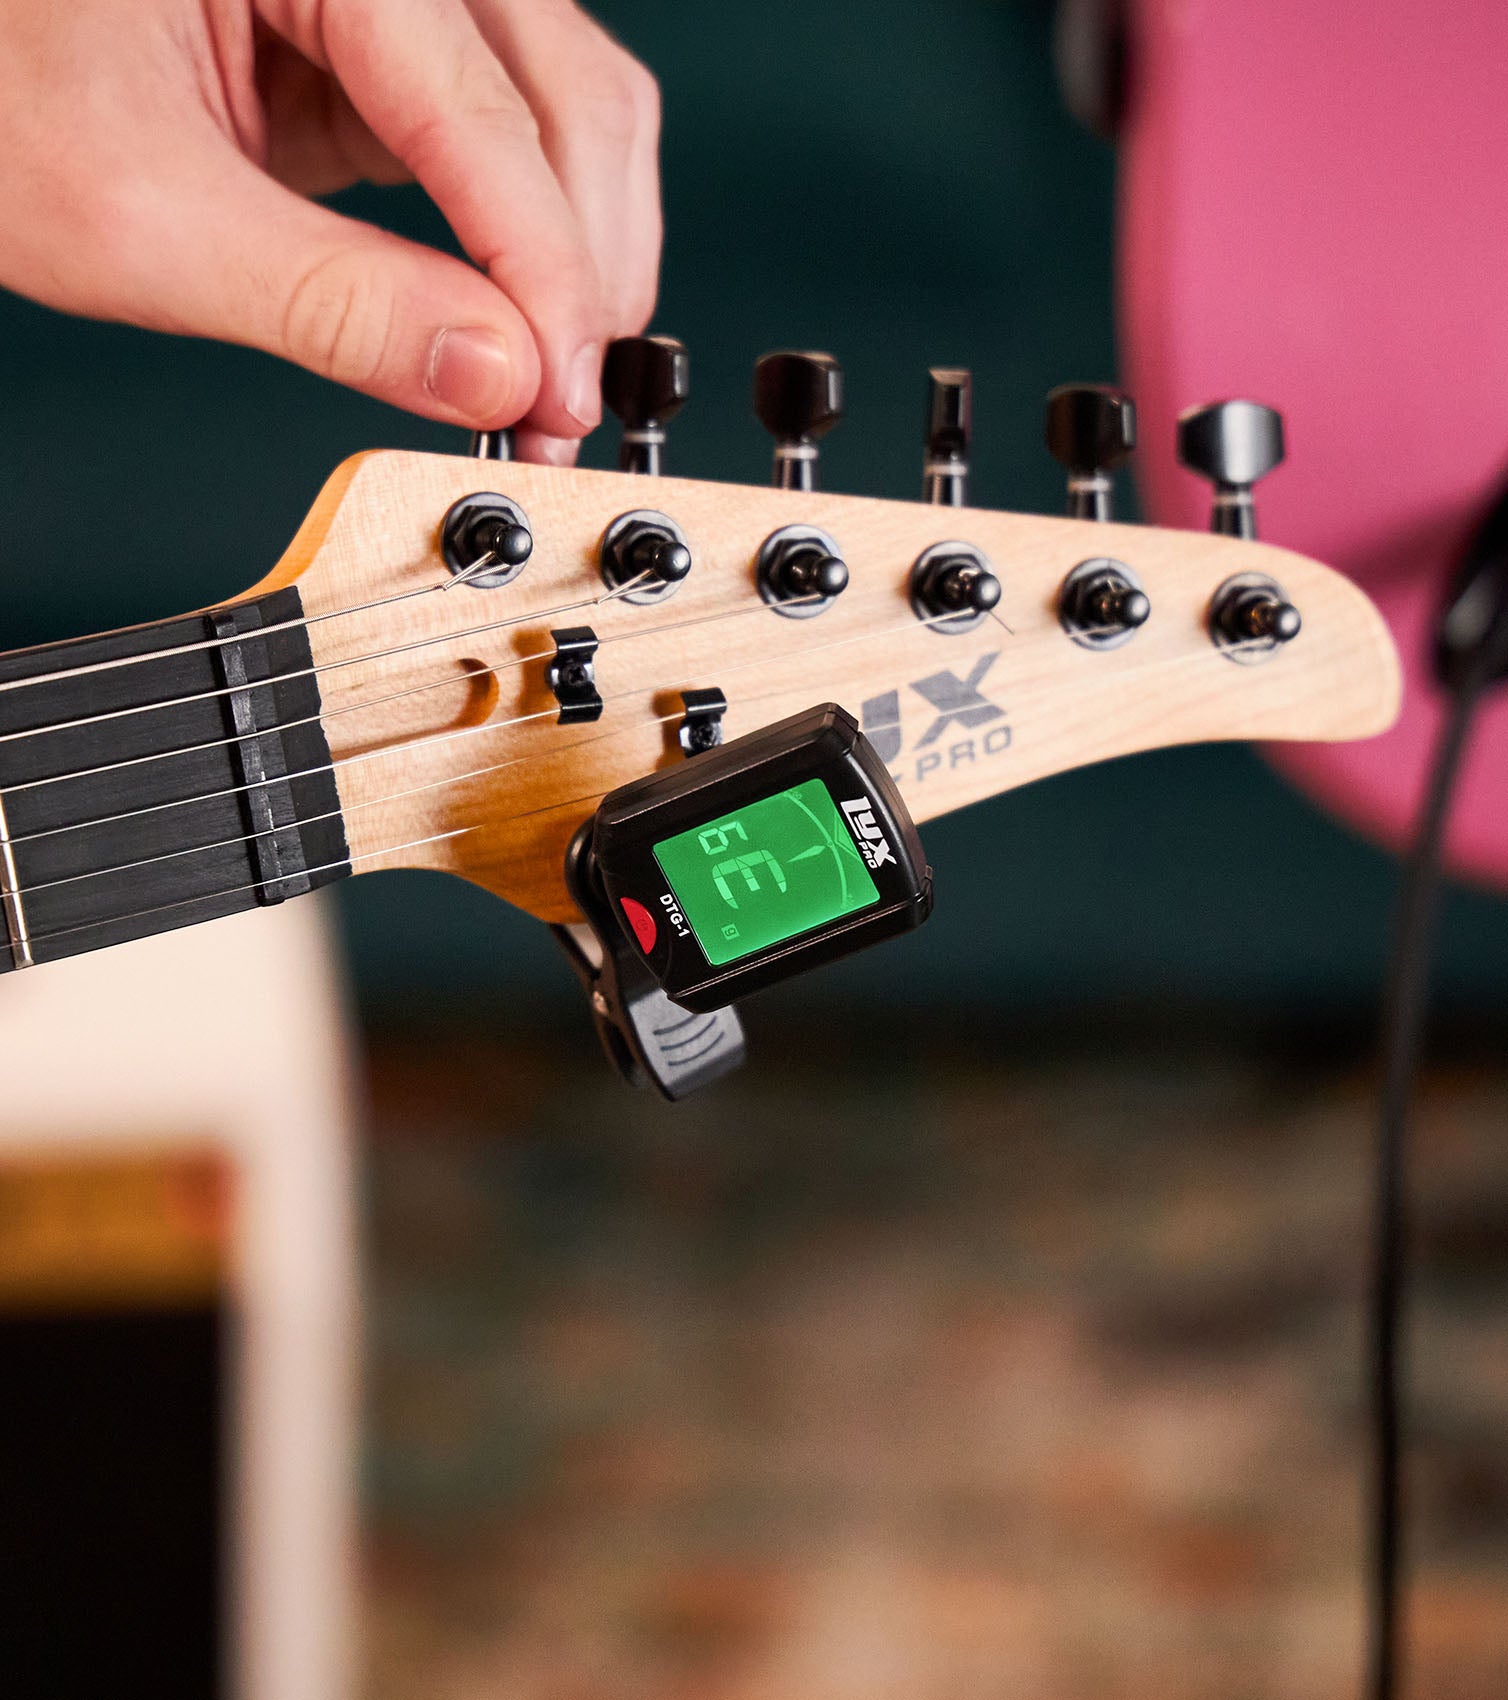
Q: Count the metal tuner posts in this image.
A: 6